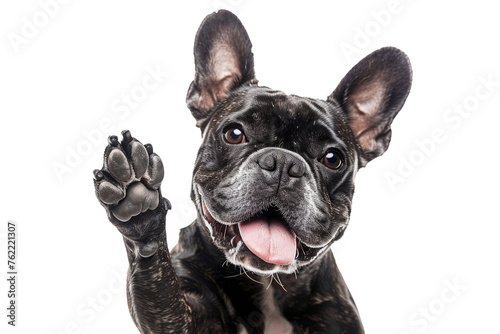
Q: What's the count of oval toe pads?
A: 4